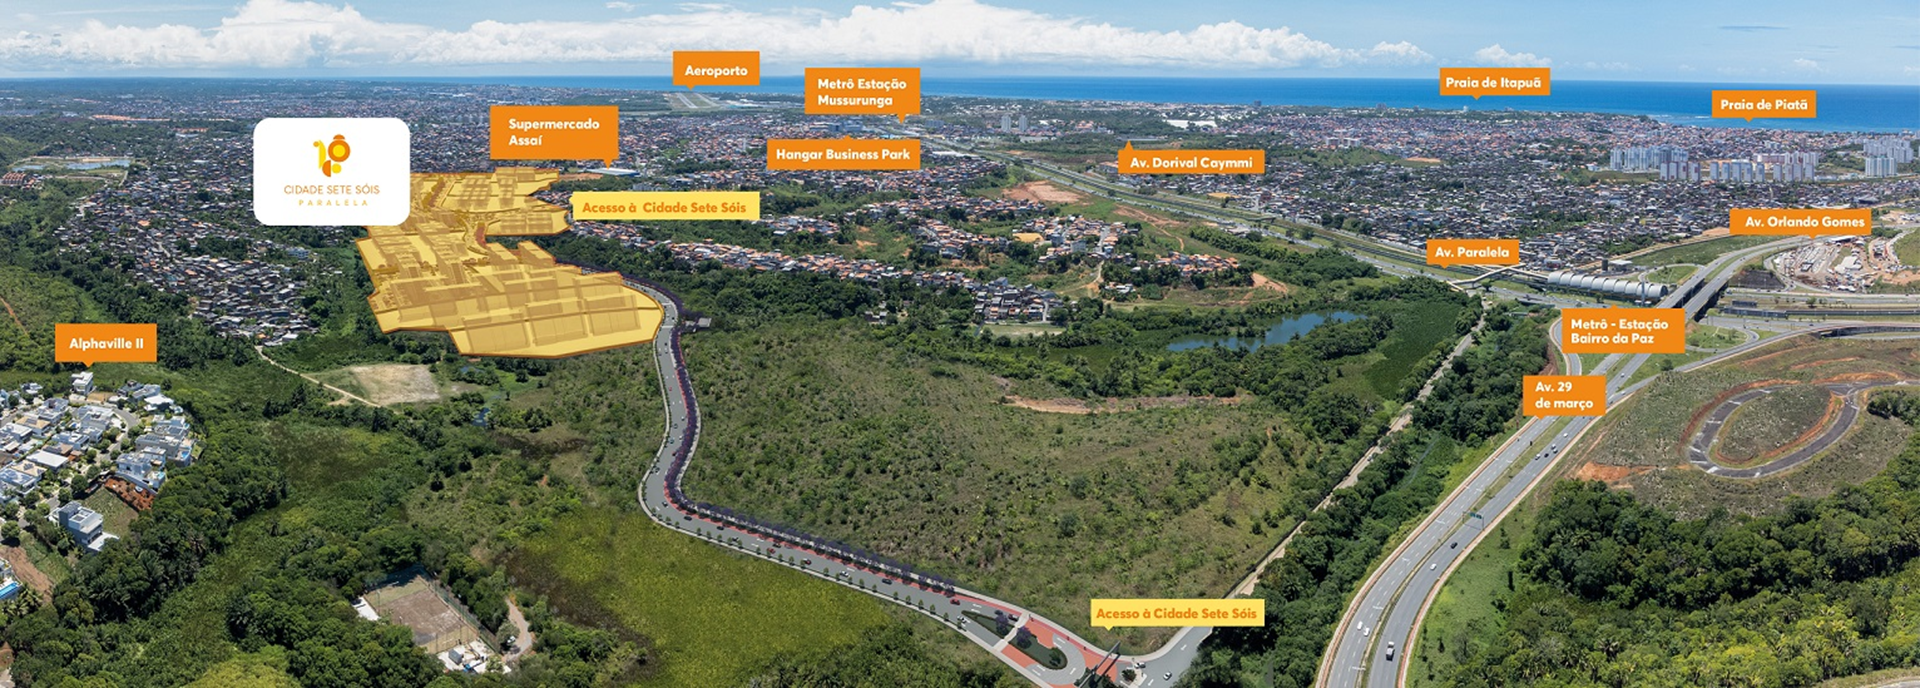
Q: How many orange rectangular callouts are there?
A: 12